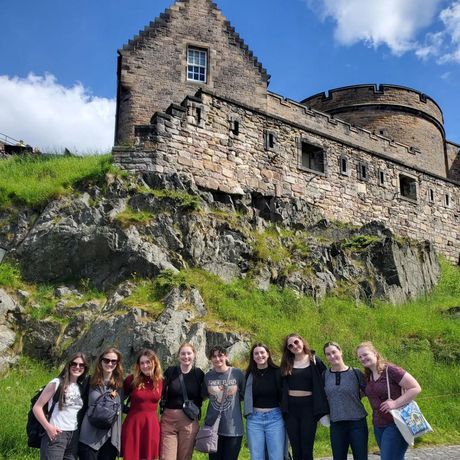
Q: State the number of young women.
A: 9